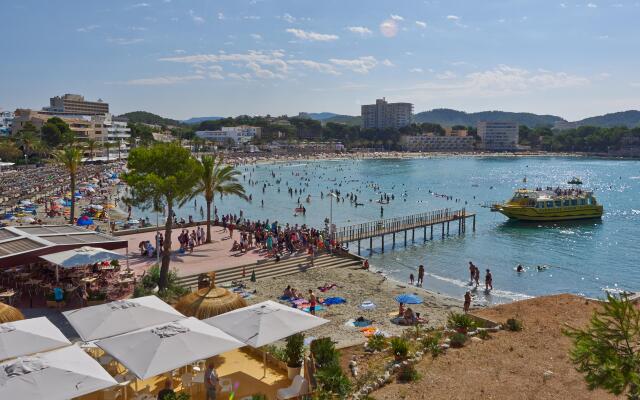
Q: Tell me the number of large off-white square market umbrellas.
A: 6